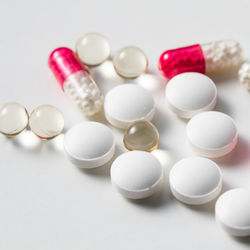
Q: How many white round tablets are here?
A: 7